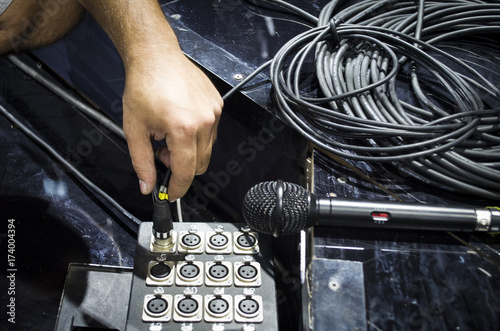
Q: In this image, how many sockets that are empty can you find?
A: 11